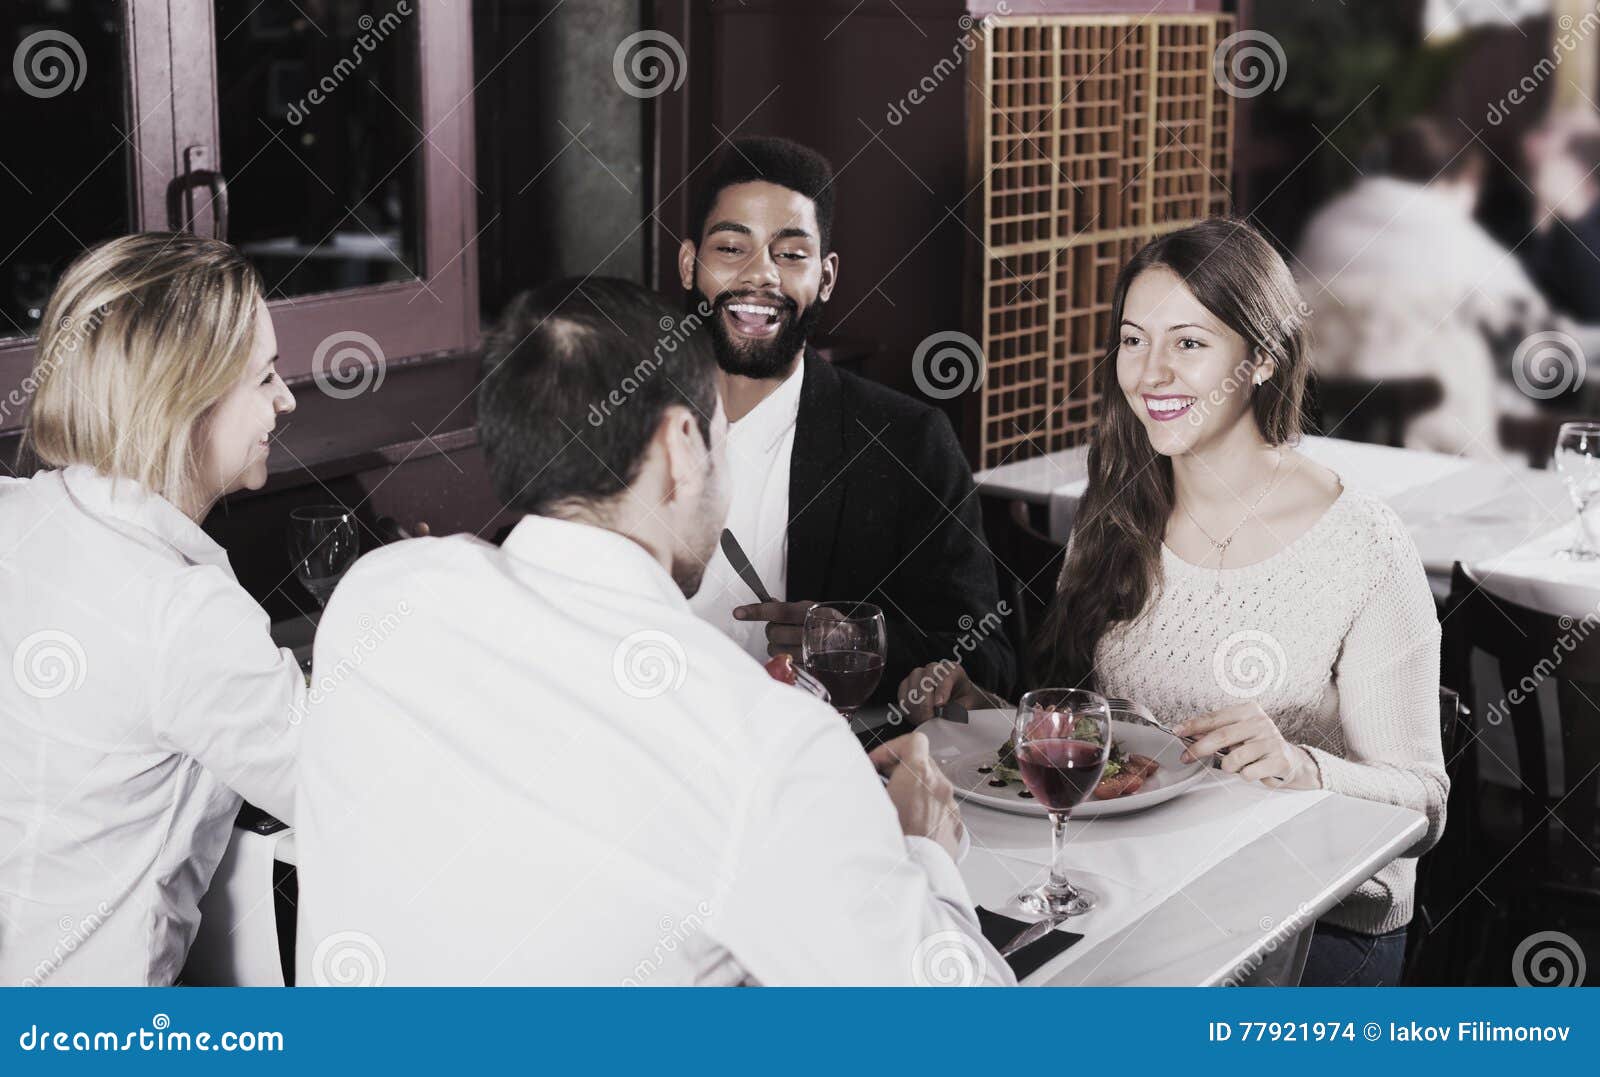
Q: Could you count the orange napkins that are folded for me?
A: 0